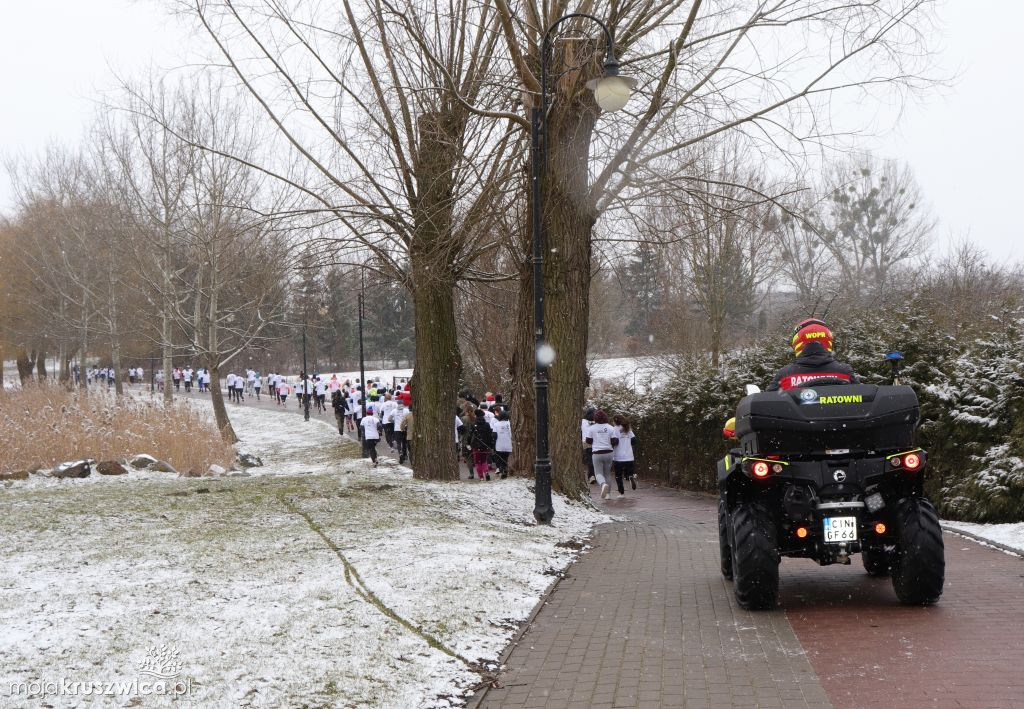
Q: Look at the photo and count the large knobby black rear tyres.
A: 2